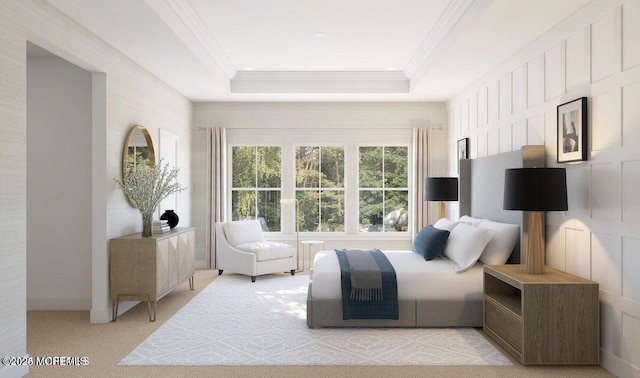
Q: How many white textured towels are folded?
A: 0